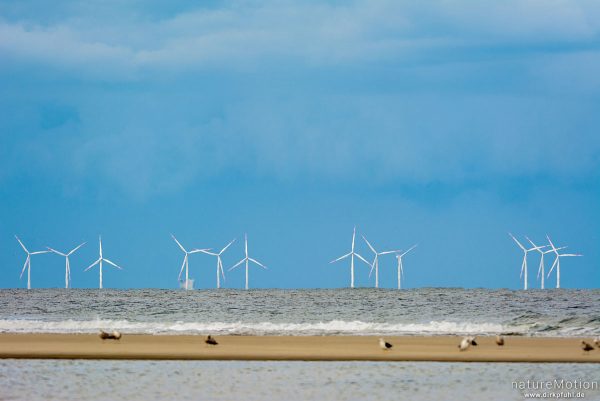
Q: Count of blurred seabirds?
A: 9